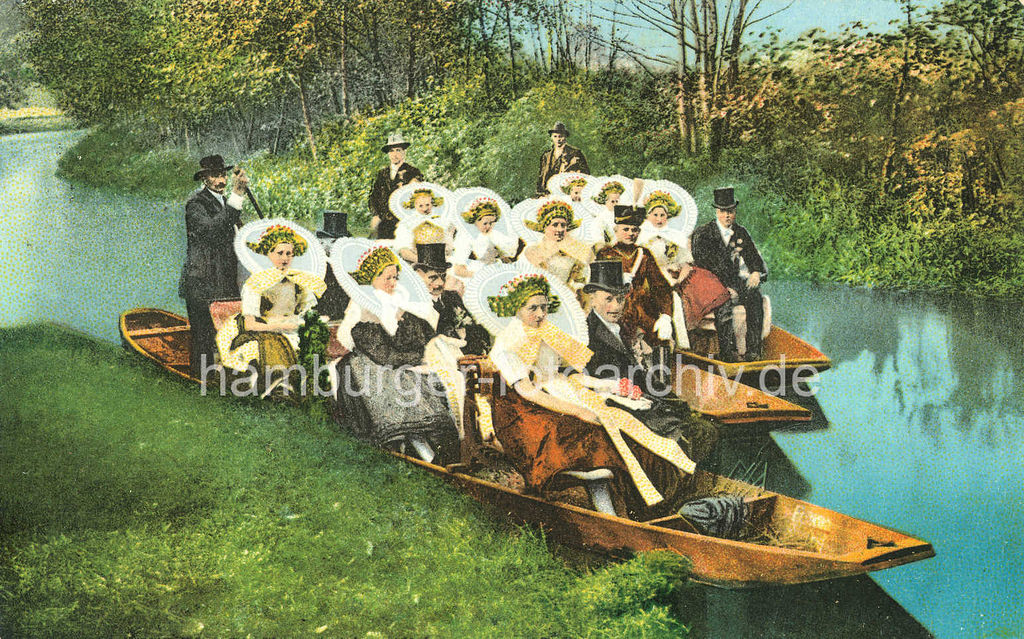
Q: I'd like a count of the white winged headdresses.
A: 9